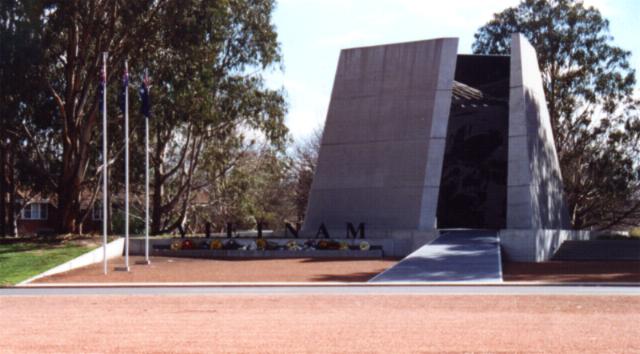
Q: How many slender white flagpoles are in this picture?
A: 3